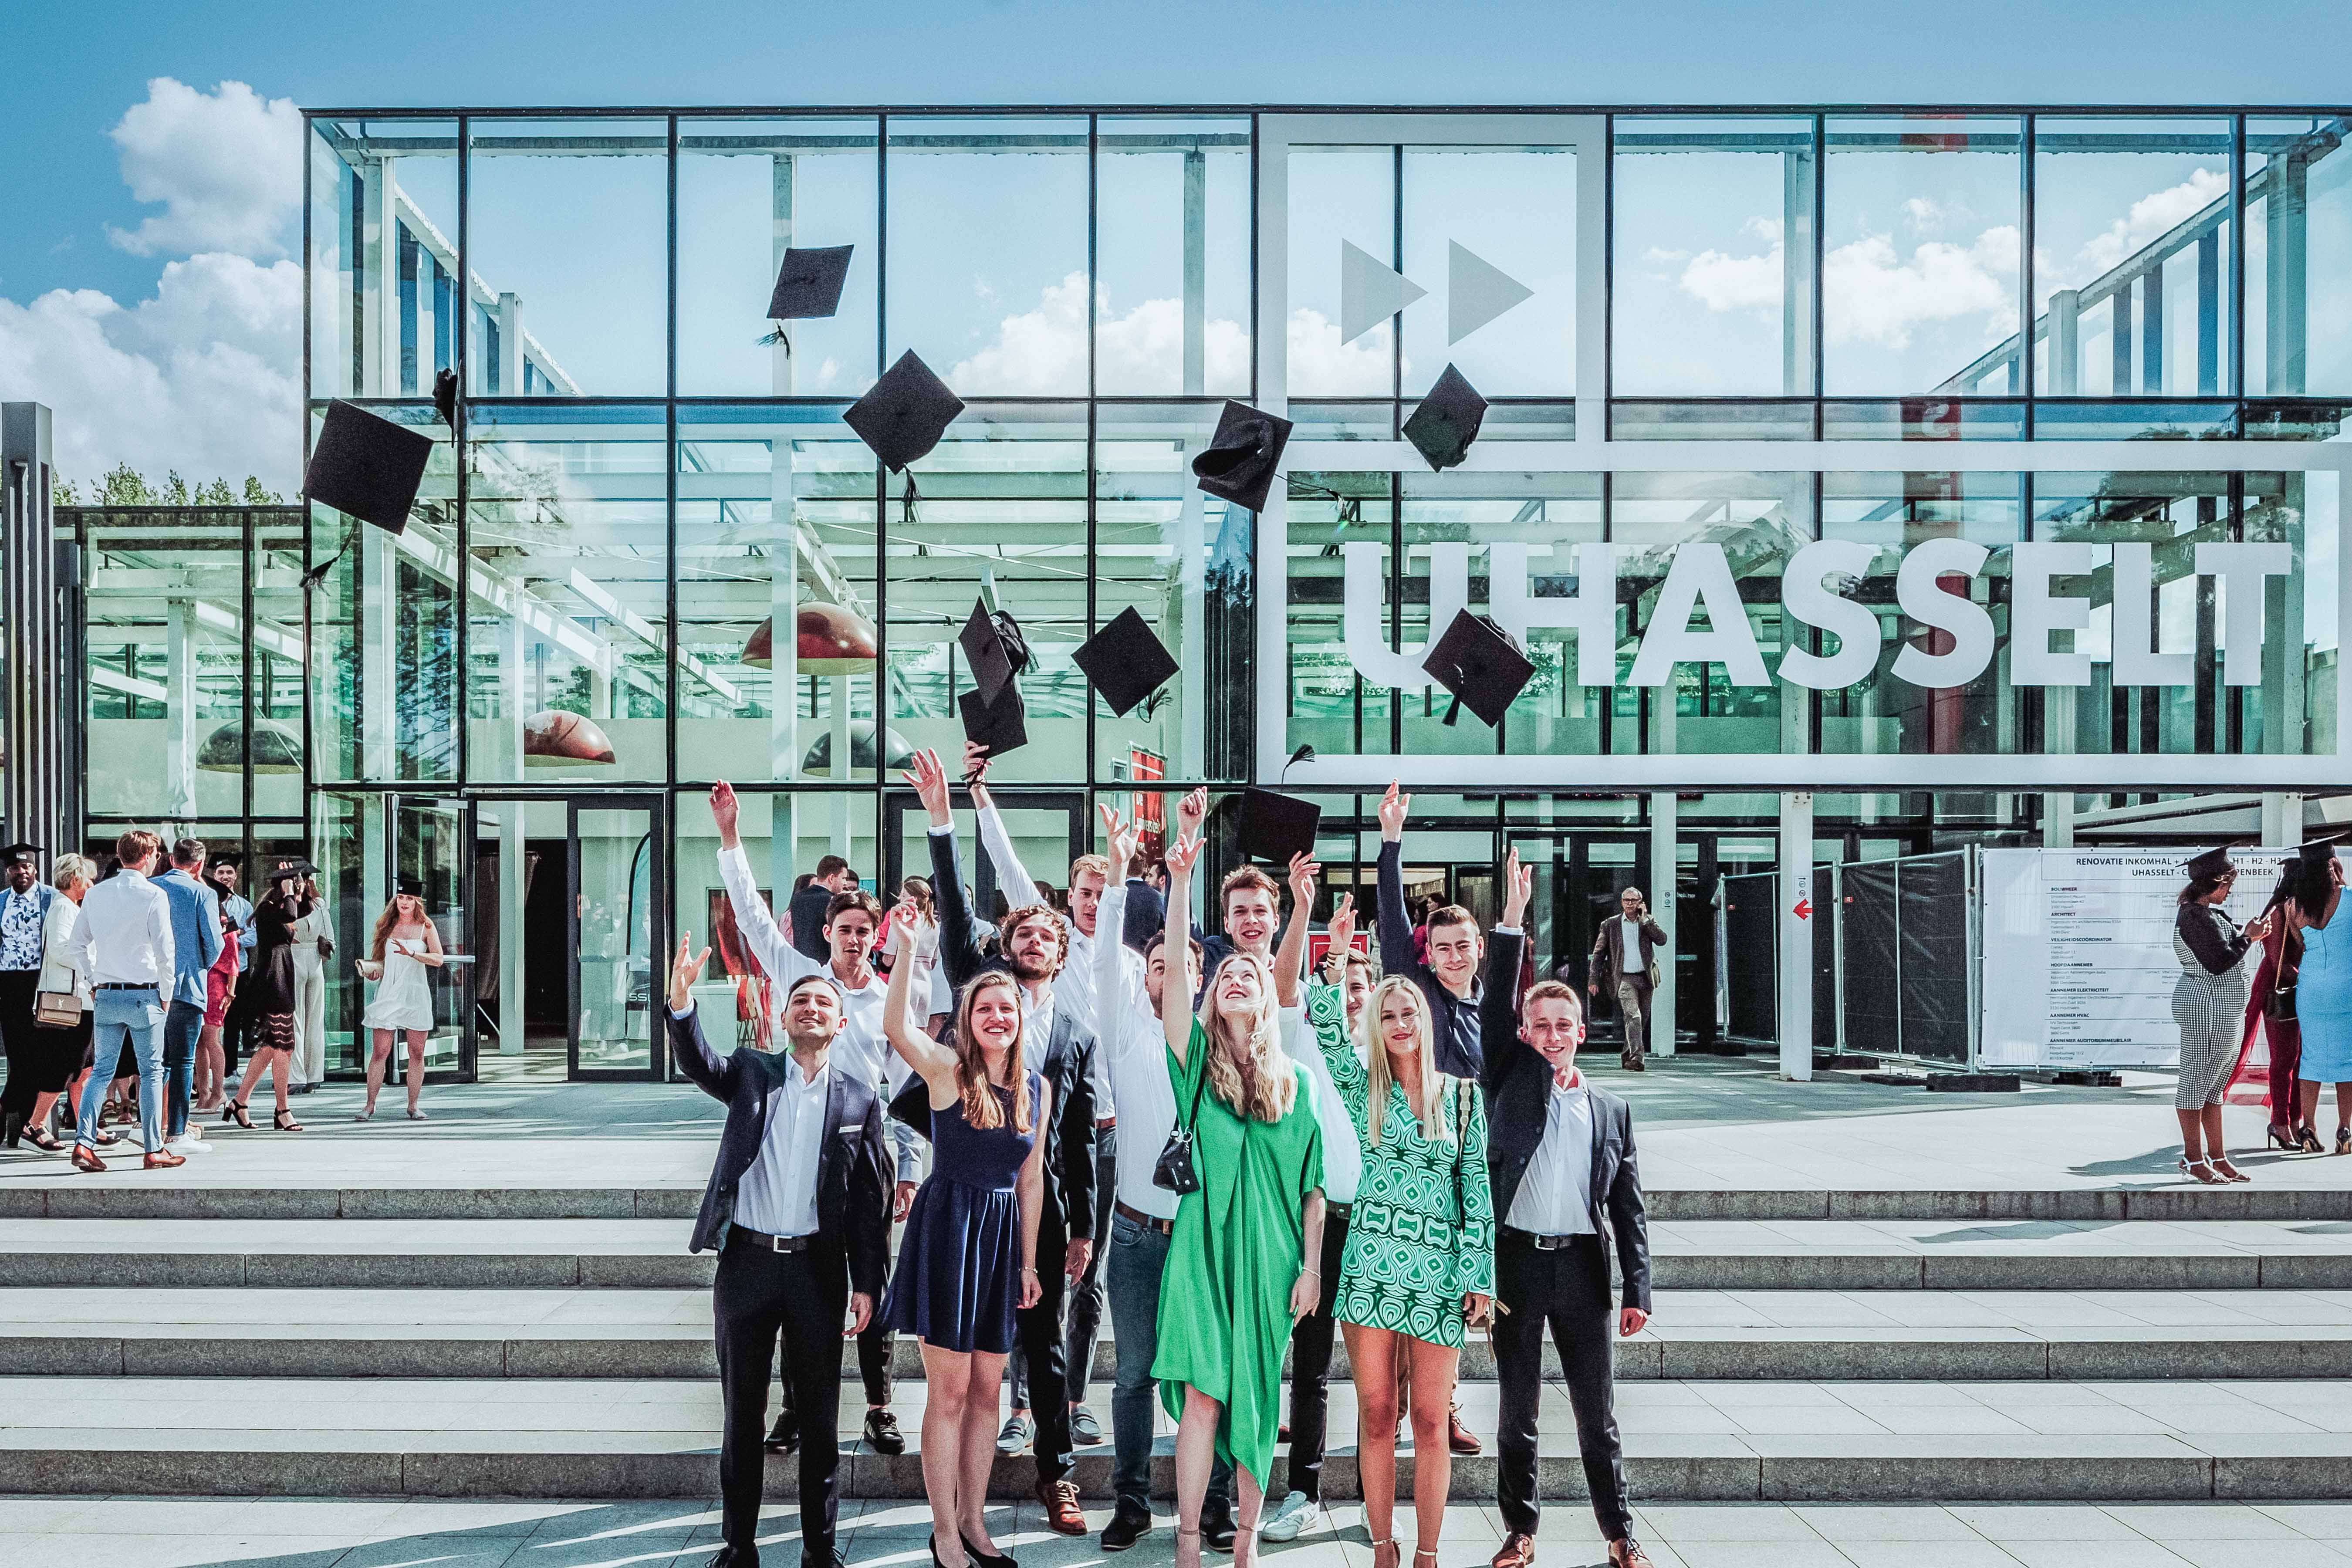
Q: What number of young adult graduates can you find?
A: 12